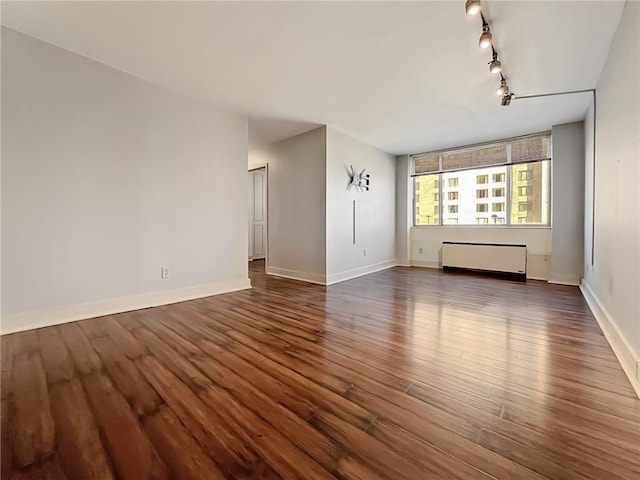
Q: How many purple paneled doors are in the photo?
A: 0